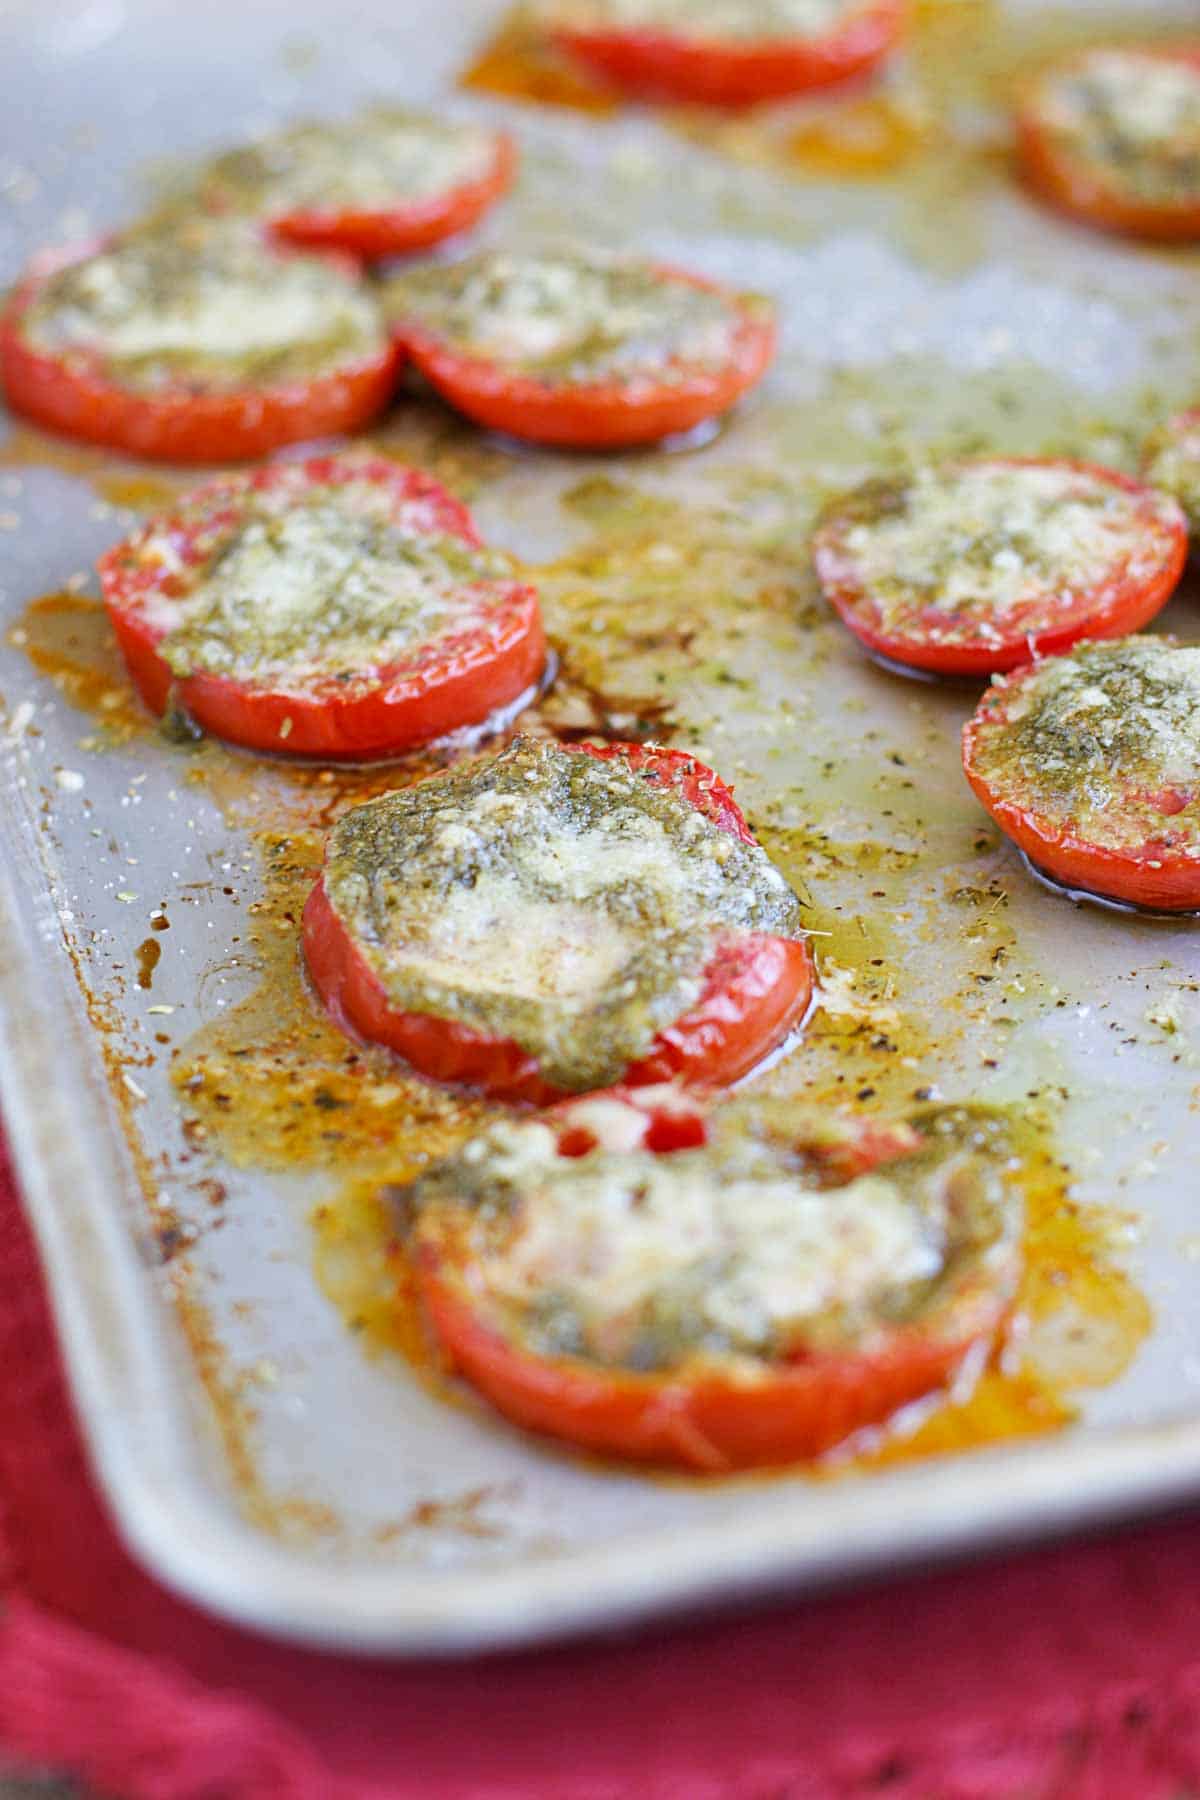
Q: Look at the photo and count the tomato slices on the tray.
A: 11